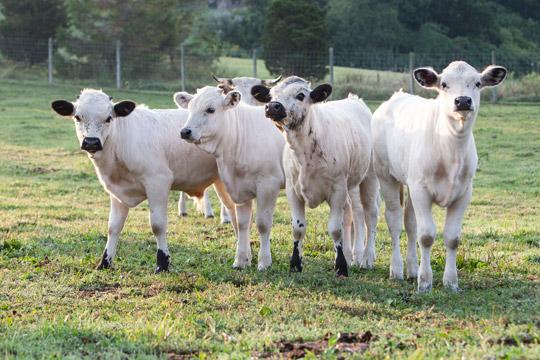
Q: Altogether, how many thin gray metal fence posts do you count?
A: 7